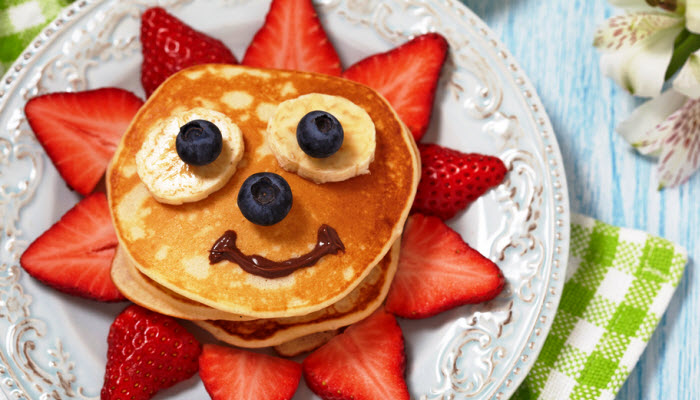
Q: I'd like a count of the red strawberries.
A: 10